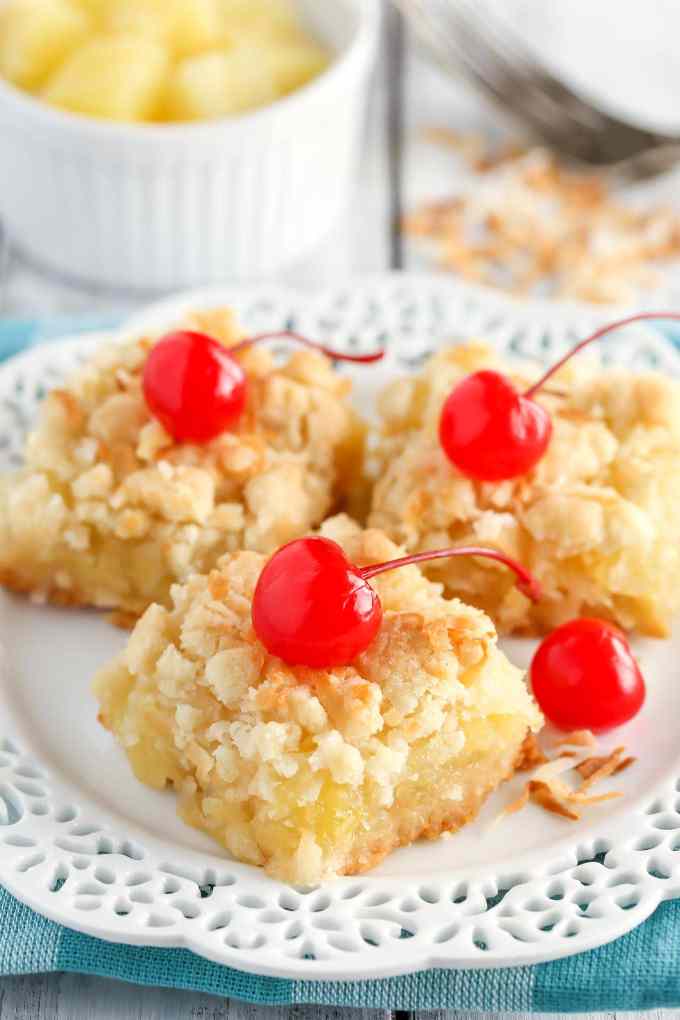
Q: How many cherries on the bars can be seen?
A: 3